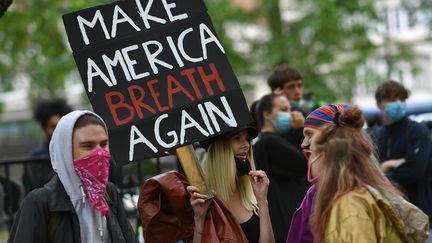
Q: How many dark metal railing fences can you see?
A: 1